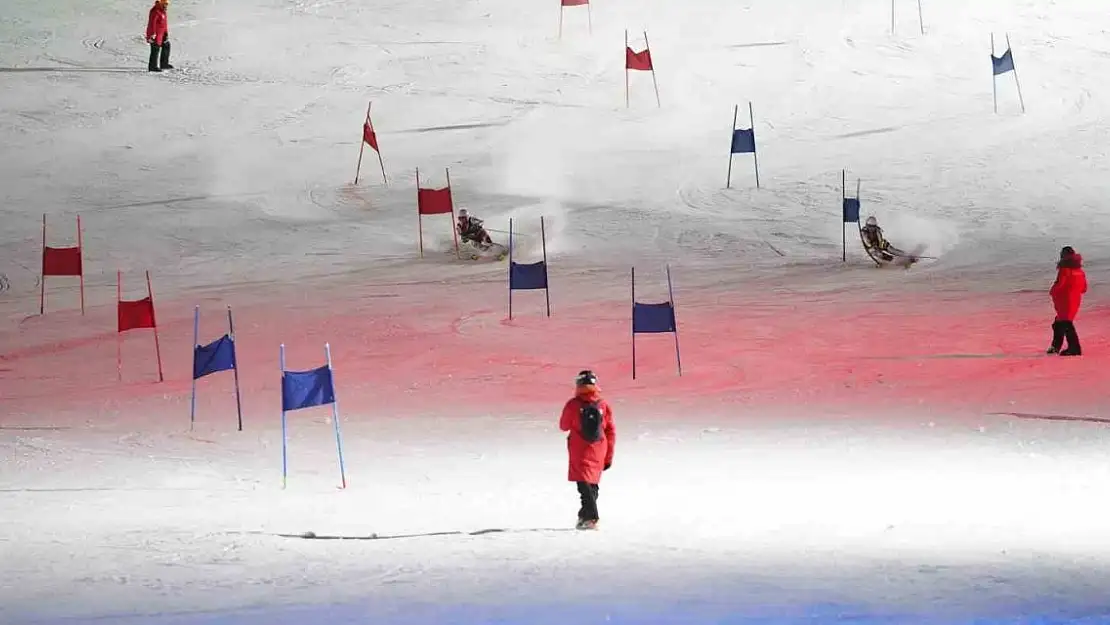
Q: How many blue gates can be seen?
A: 7